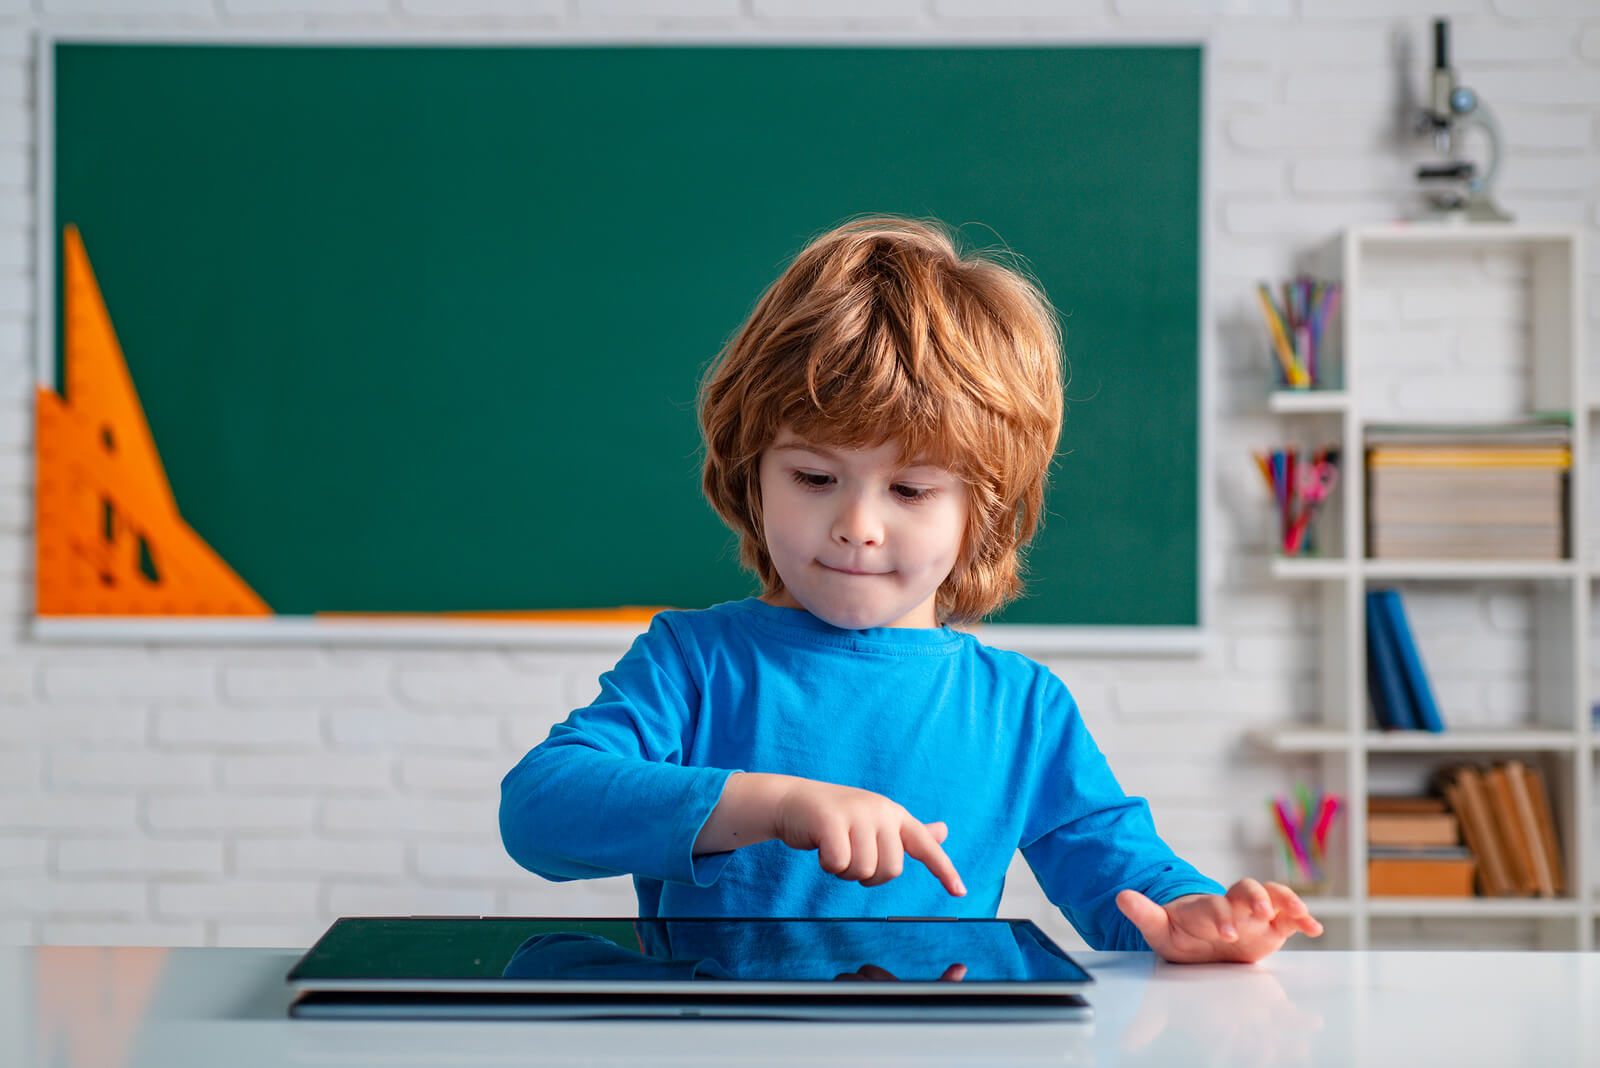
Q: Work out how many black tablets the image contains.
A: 1